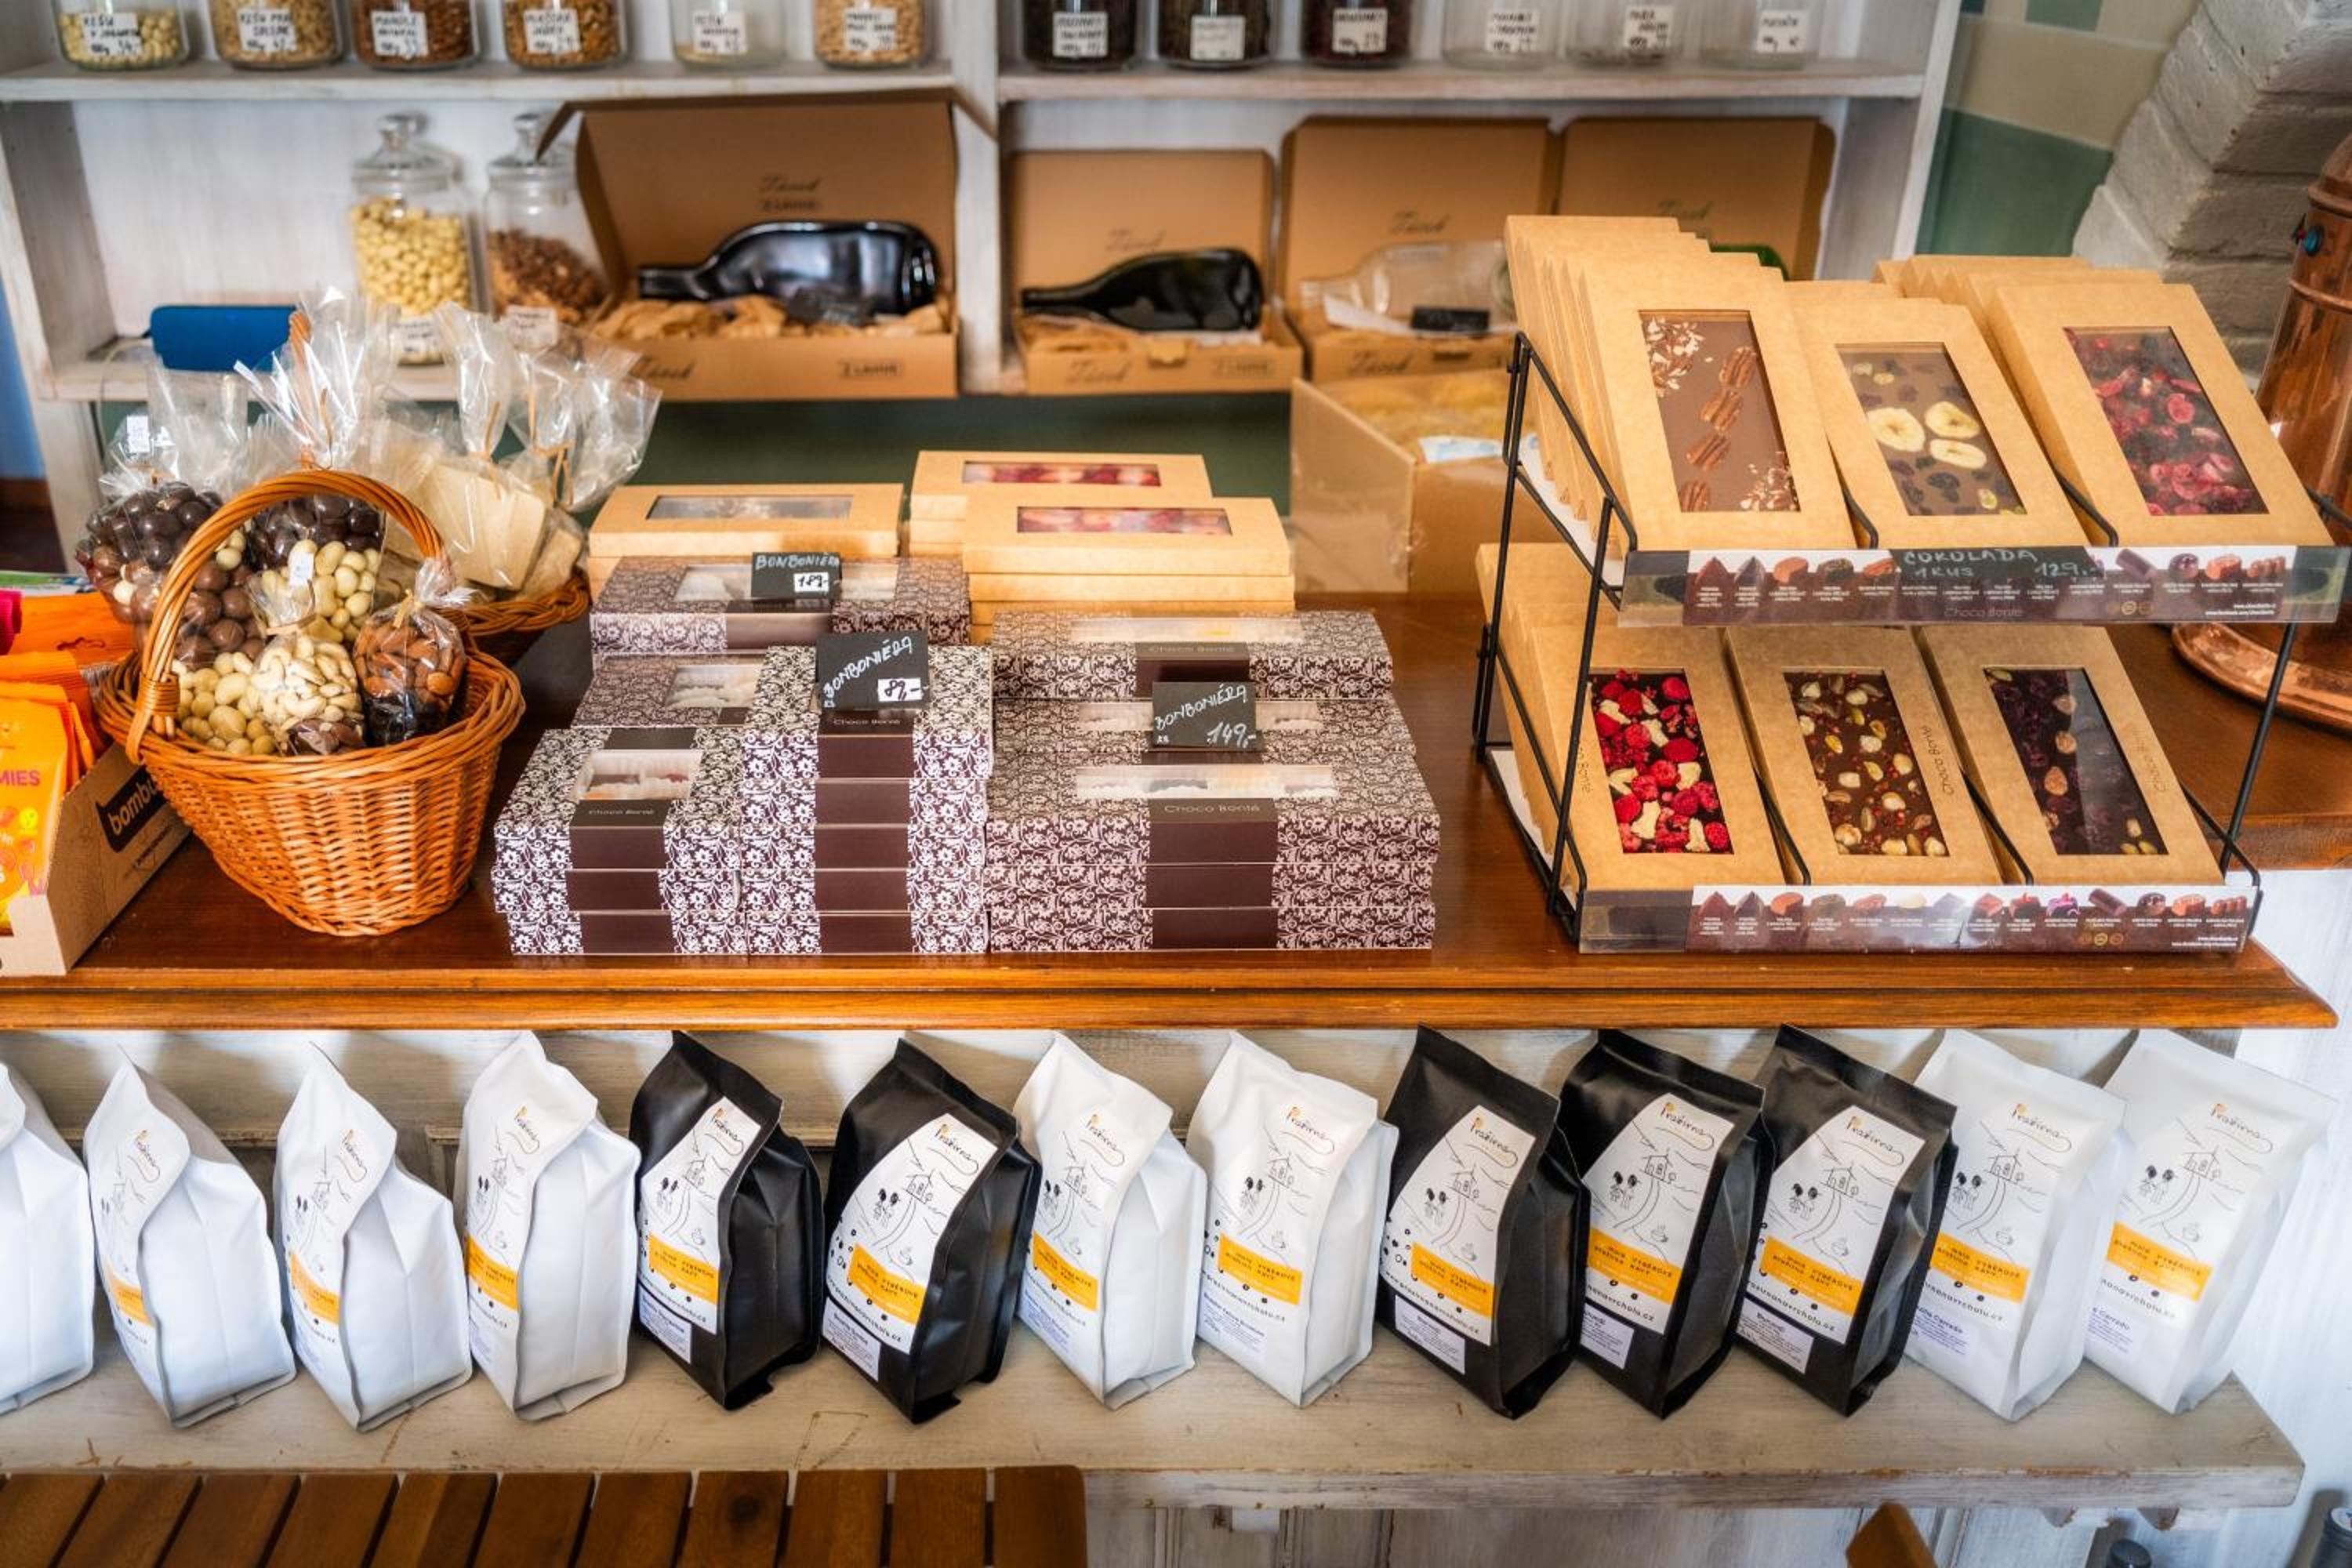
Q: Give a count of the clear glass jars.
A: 14